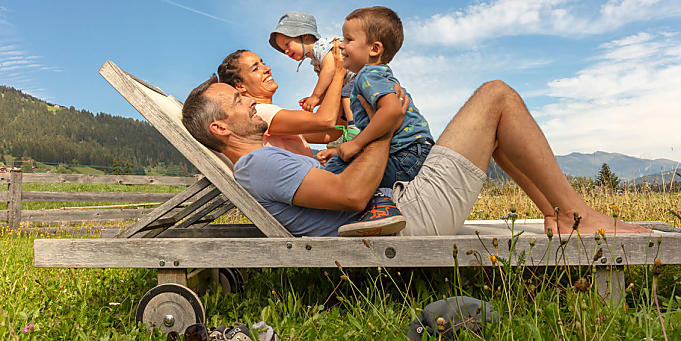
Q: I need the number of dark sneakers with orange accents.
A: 1